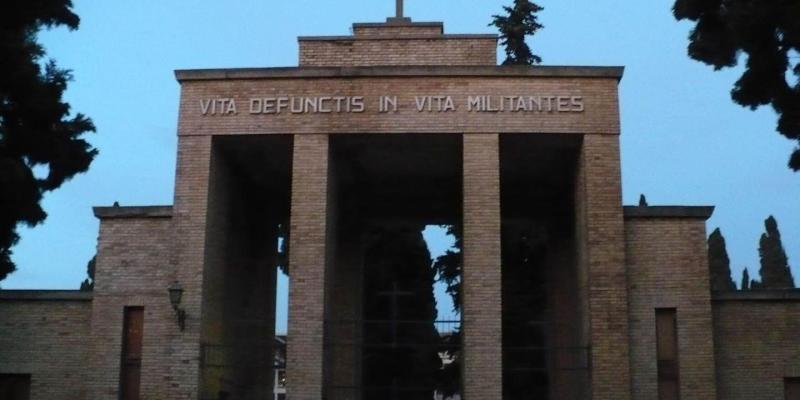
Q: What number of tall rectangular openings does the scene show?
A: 3